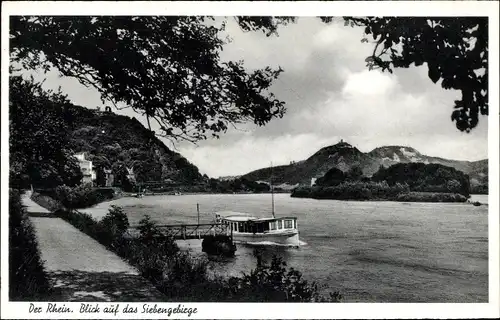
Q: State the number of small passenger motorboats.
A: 1